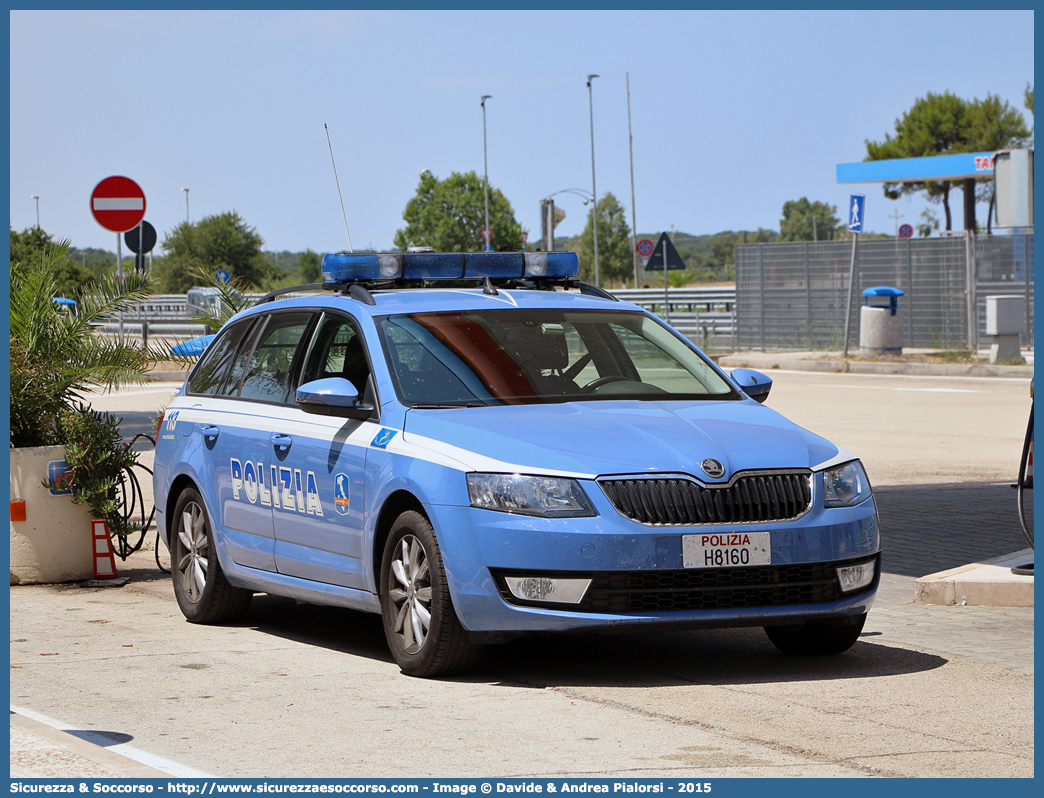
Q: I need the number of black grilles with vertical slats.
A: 1